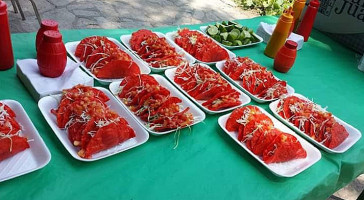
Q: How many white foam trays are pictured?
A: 11